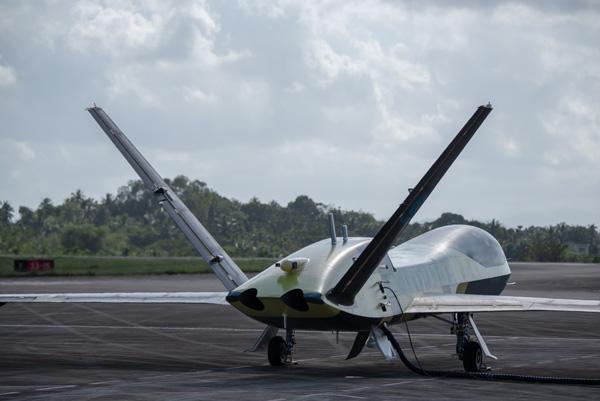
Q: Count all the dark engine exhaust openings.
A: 2